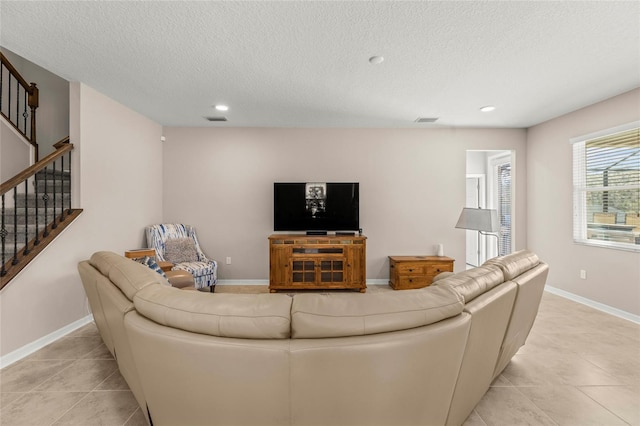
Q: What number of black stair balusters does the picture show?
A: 12